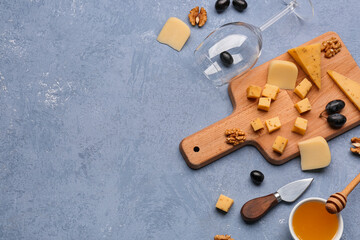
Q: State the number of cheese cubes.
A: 10